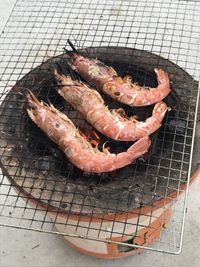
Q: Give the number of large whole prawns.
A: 3